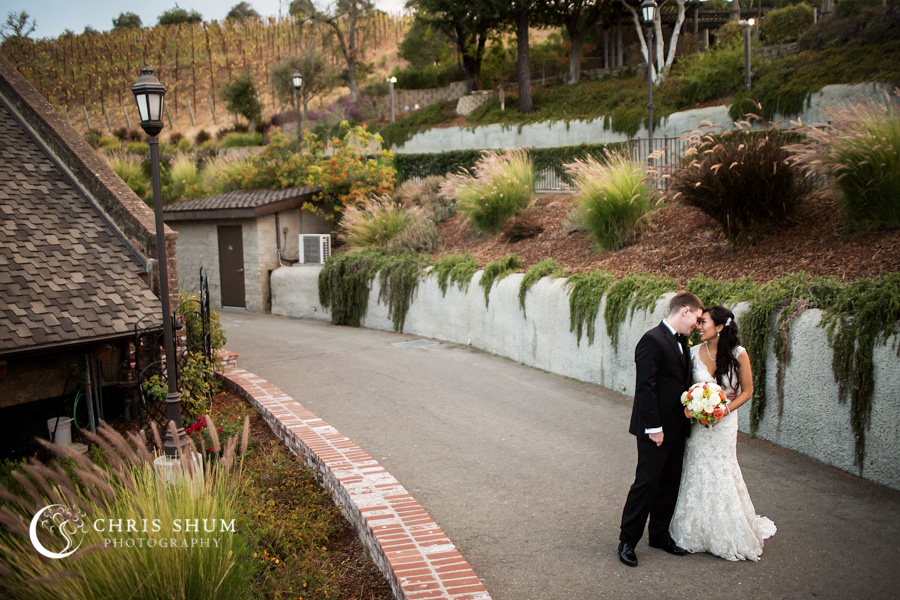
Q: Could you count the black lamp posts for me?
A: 3